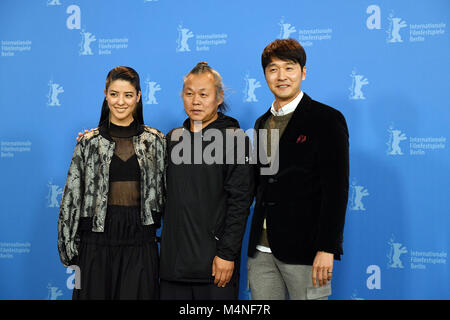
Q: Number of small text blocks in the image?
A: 9